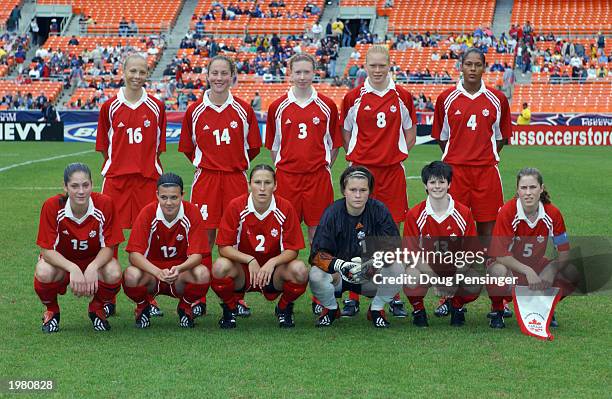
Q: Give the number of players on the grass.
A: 11